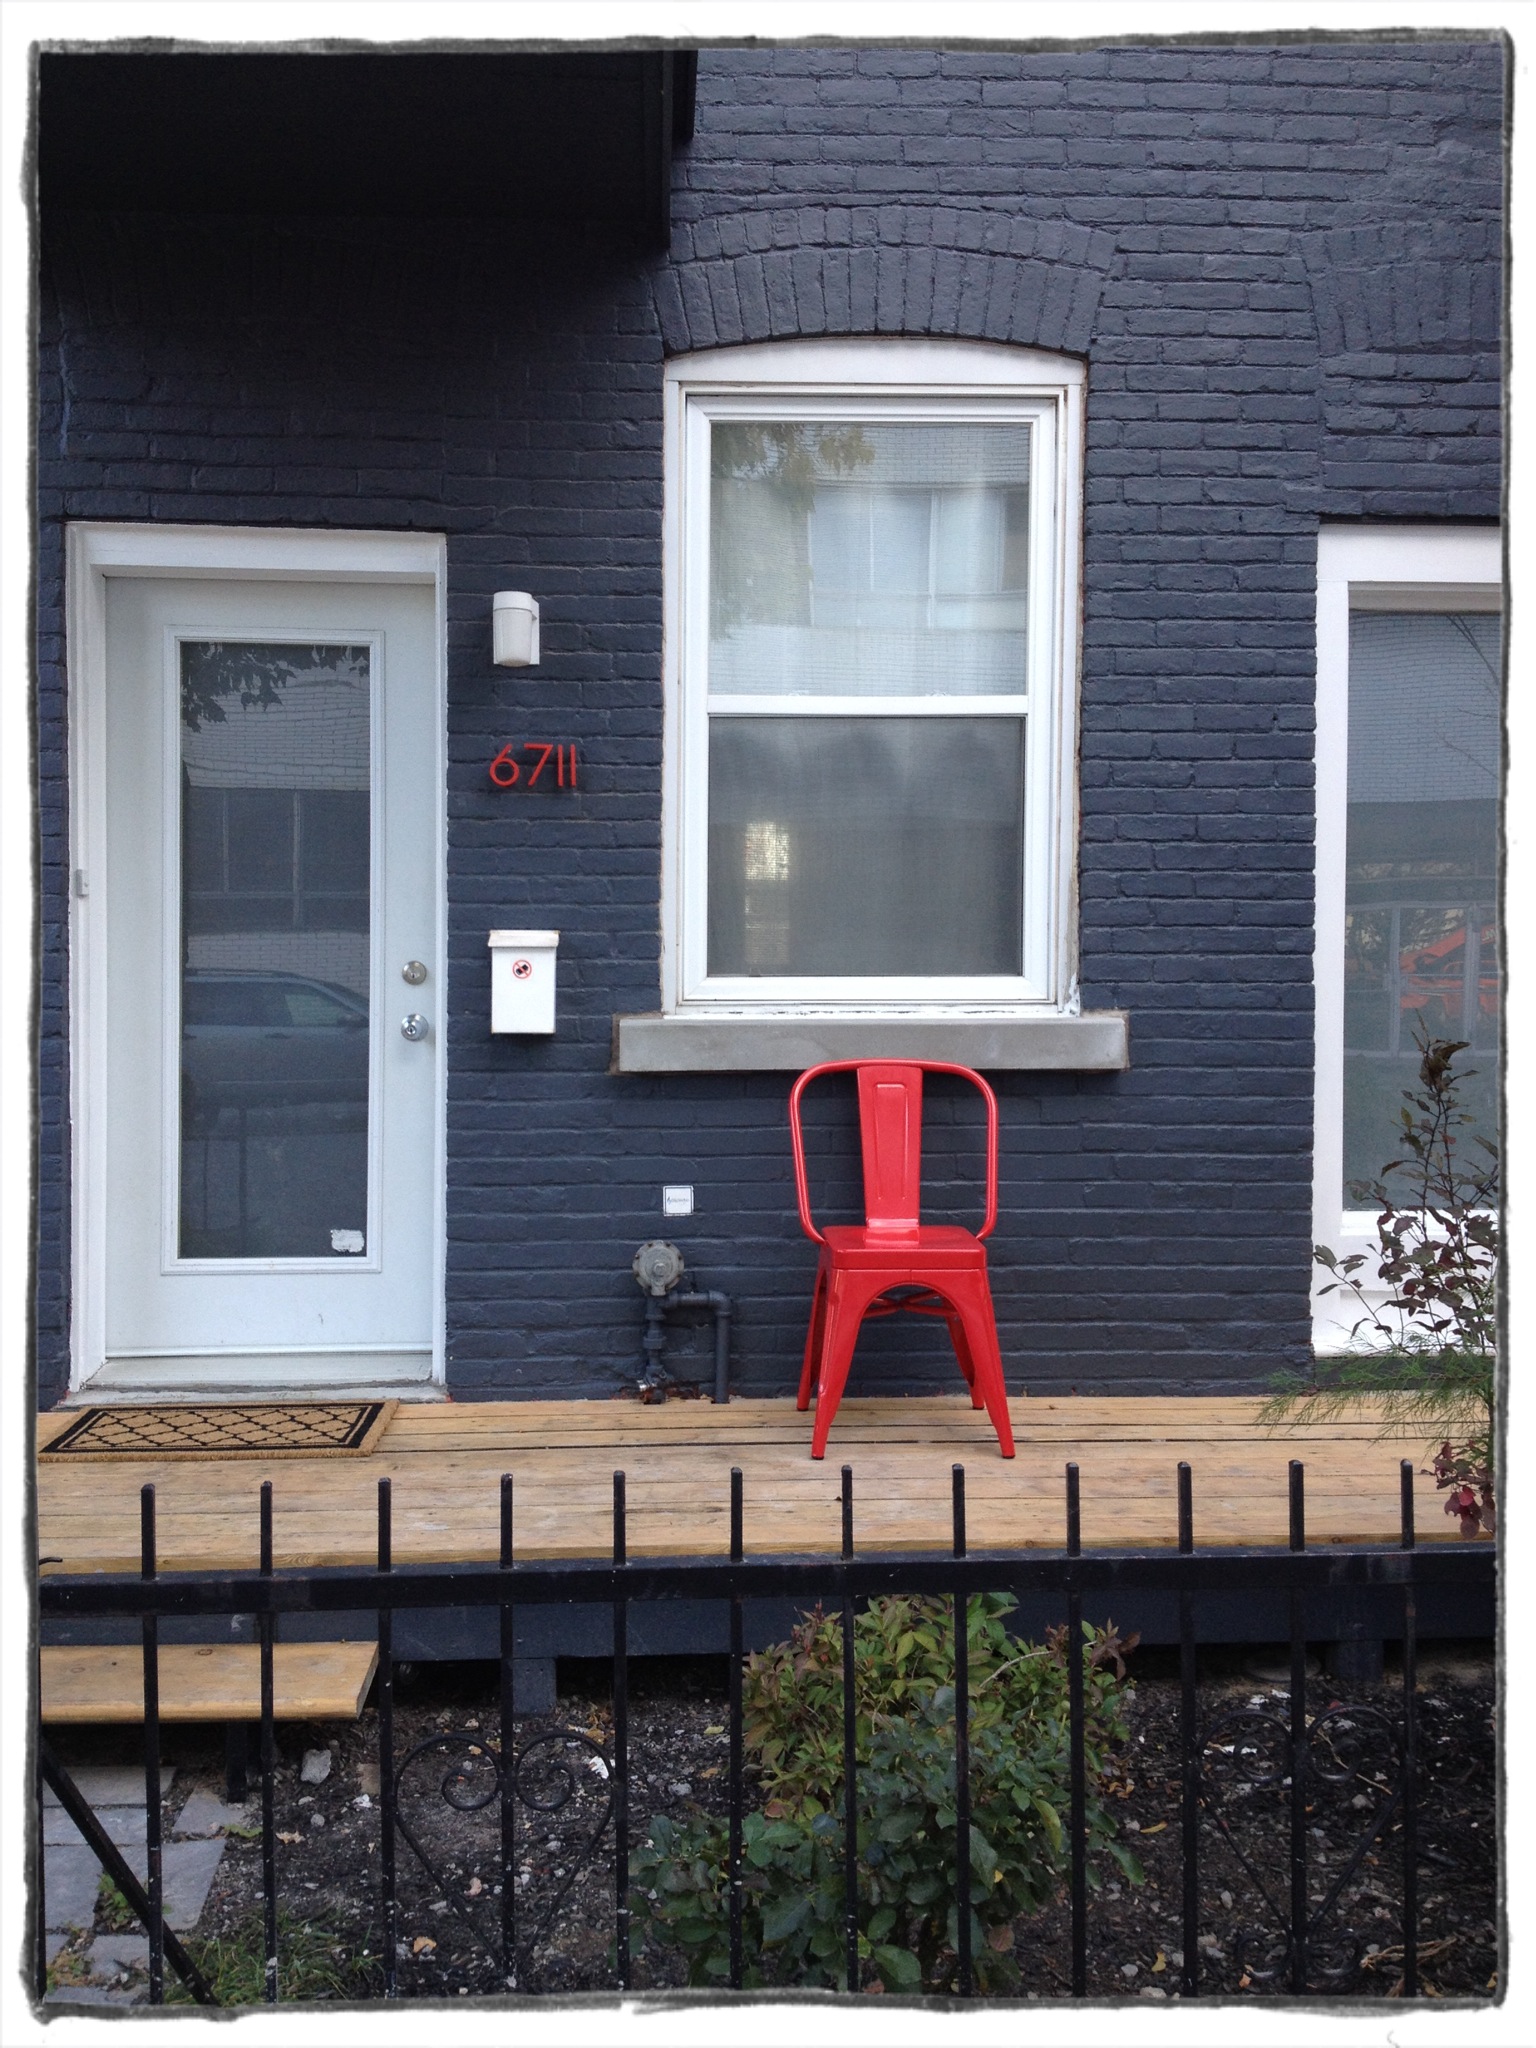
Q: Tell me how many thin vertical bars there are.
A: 12